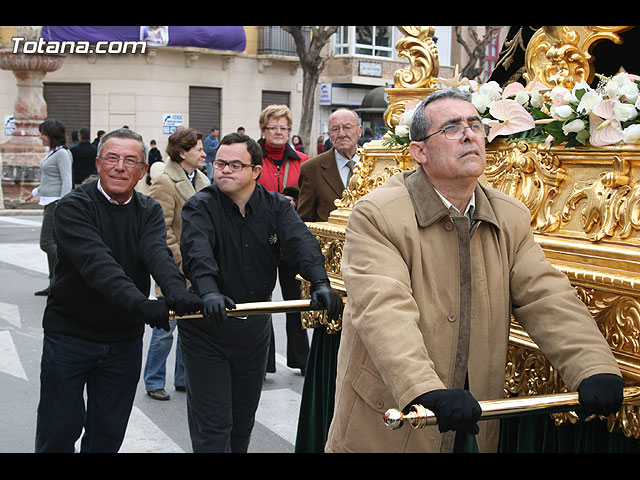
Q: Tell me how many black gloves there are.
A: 6